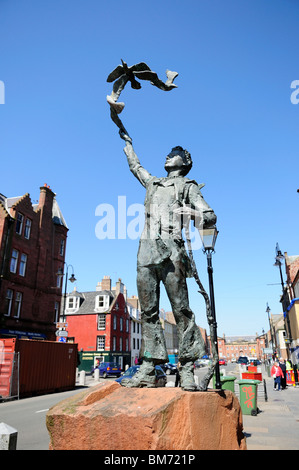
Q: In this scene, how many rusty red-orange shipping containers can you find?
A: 1